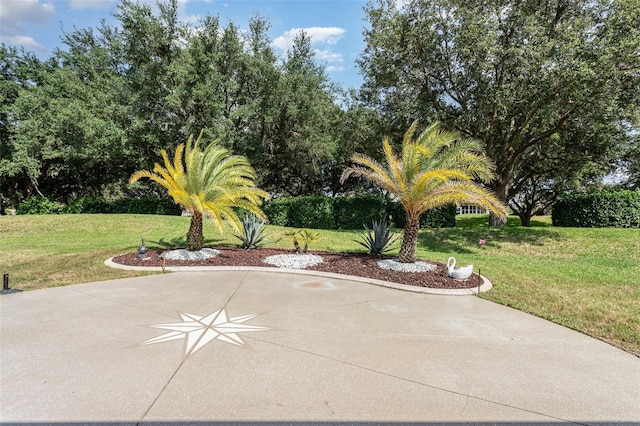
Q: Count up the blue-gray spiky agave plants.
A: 2